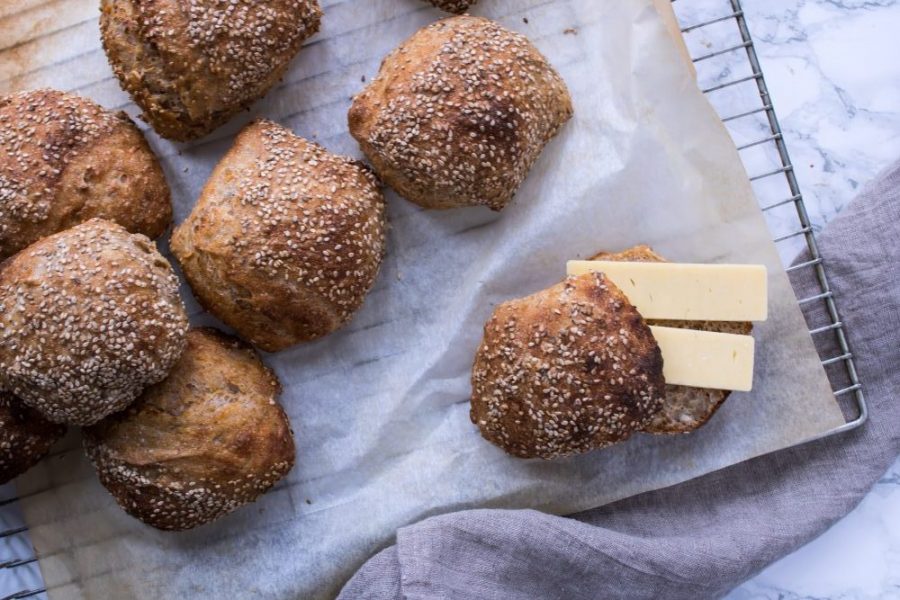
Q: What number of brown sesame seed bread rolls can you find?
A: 9